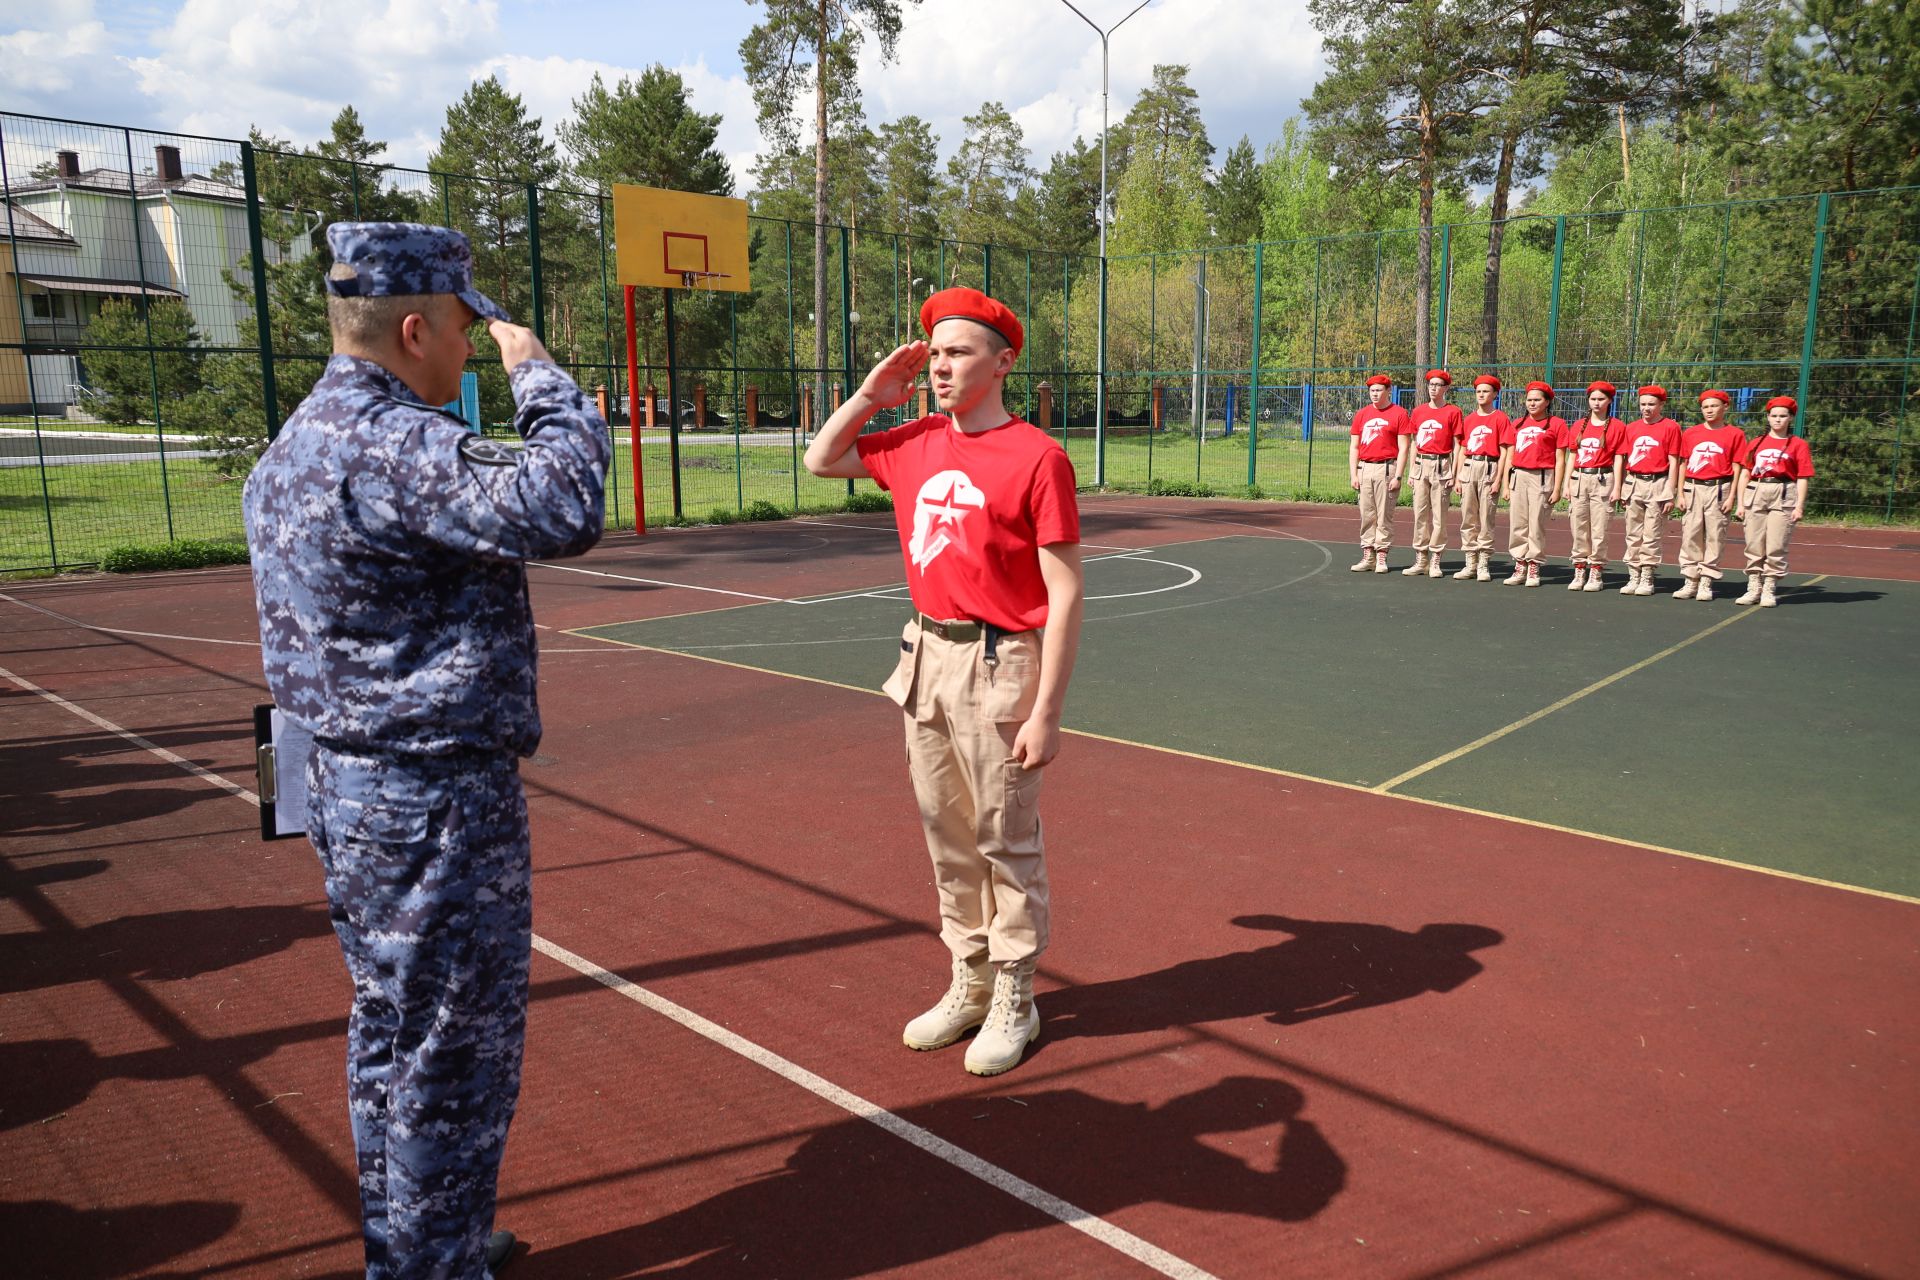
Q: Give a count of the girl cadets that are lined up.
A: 3